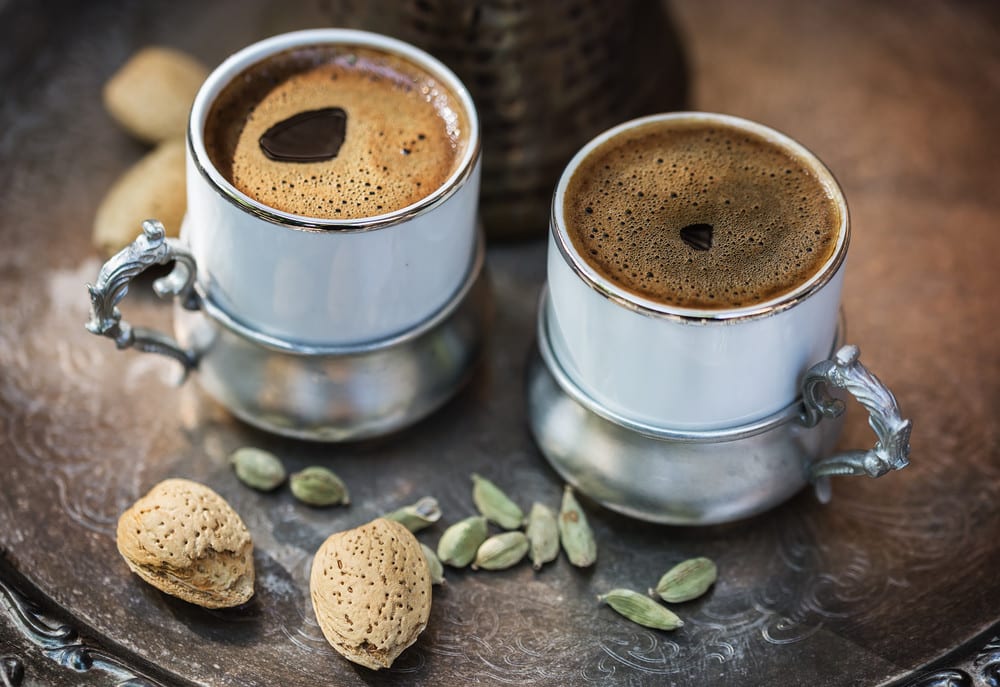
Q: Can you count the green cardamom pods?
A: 11